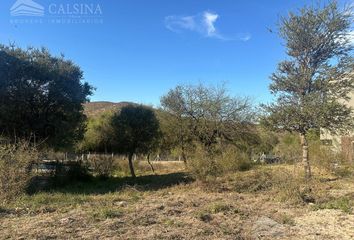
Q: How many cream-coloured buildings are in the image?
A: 1